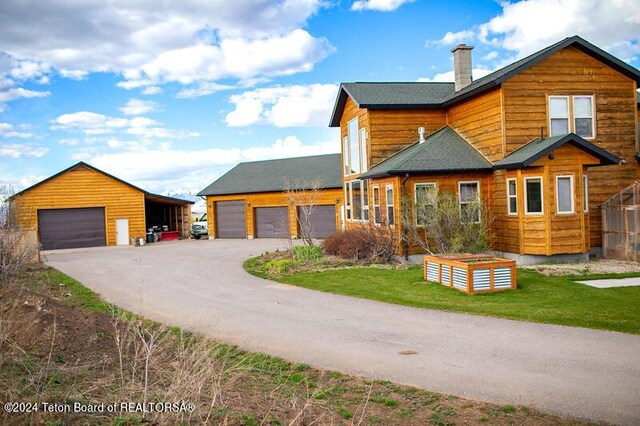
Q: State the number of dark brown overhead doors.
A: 4